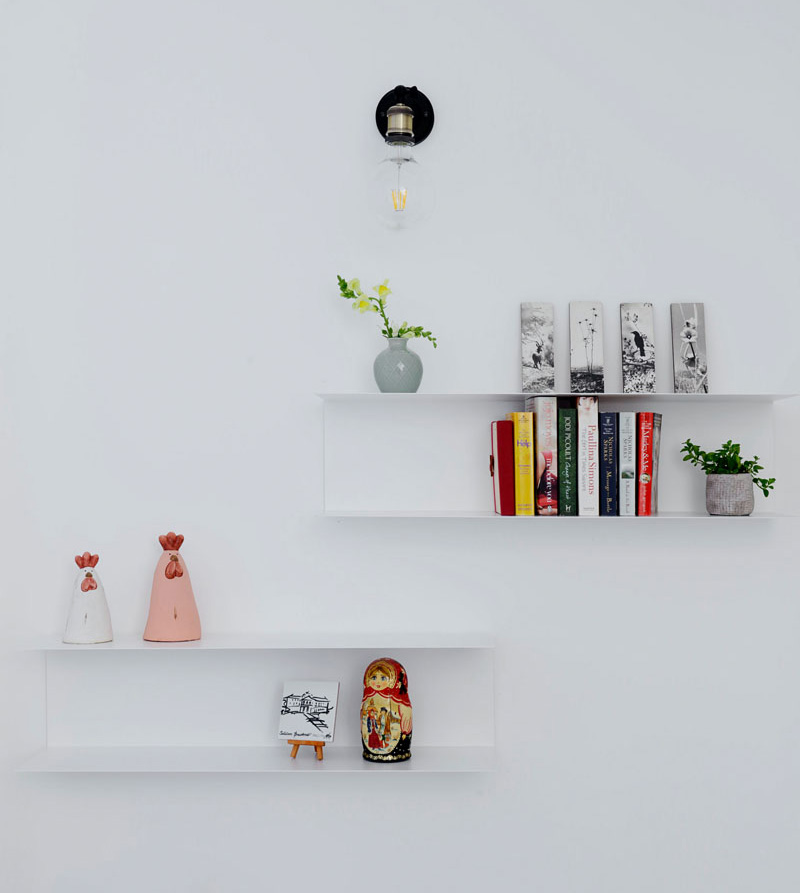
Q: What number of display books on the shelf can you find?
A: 8